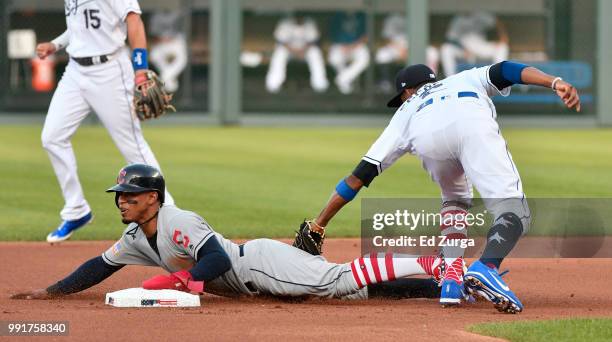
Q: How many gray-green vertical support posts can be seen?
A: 3